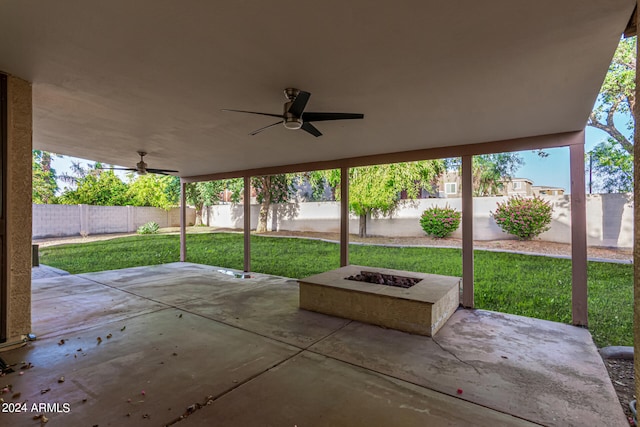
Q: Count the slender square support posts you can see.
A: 5